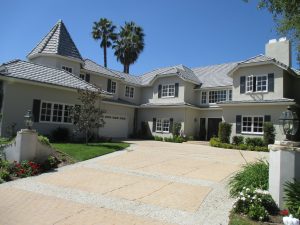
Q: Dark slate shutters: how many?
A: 12